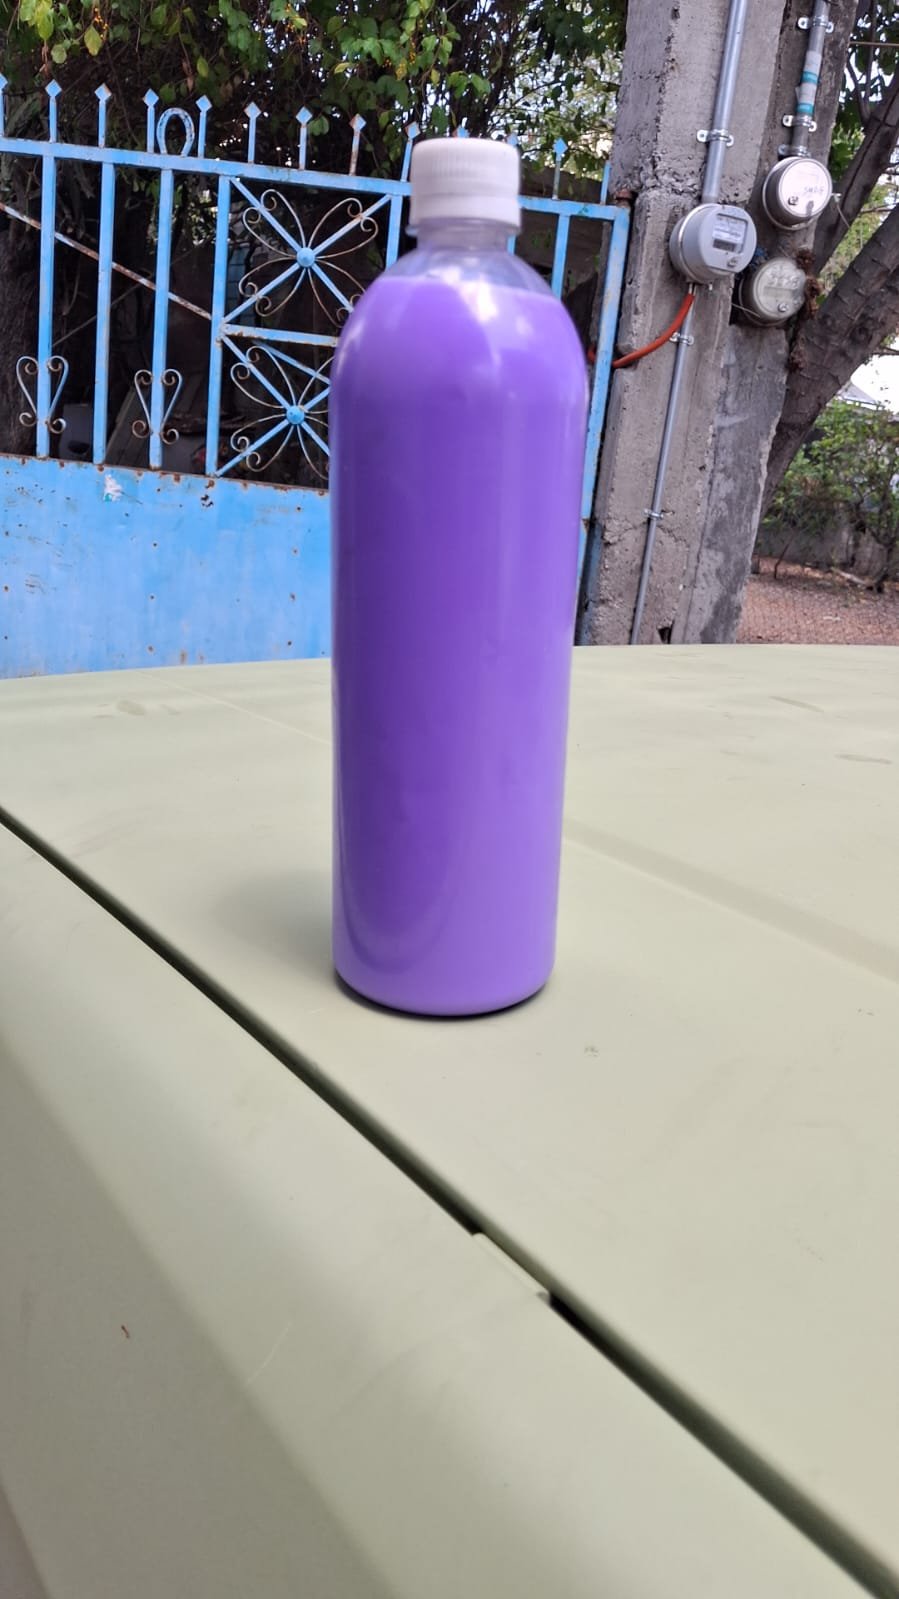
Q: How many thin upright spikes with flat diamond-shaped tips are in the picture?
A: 12